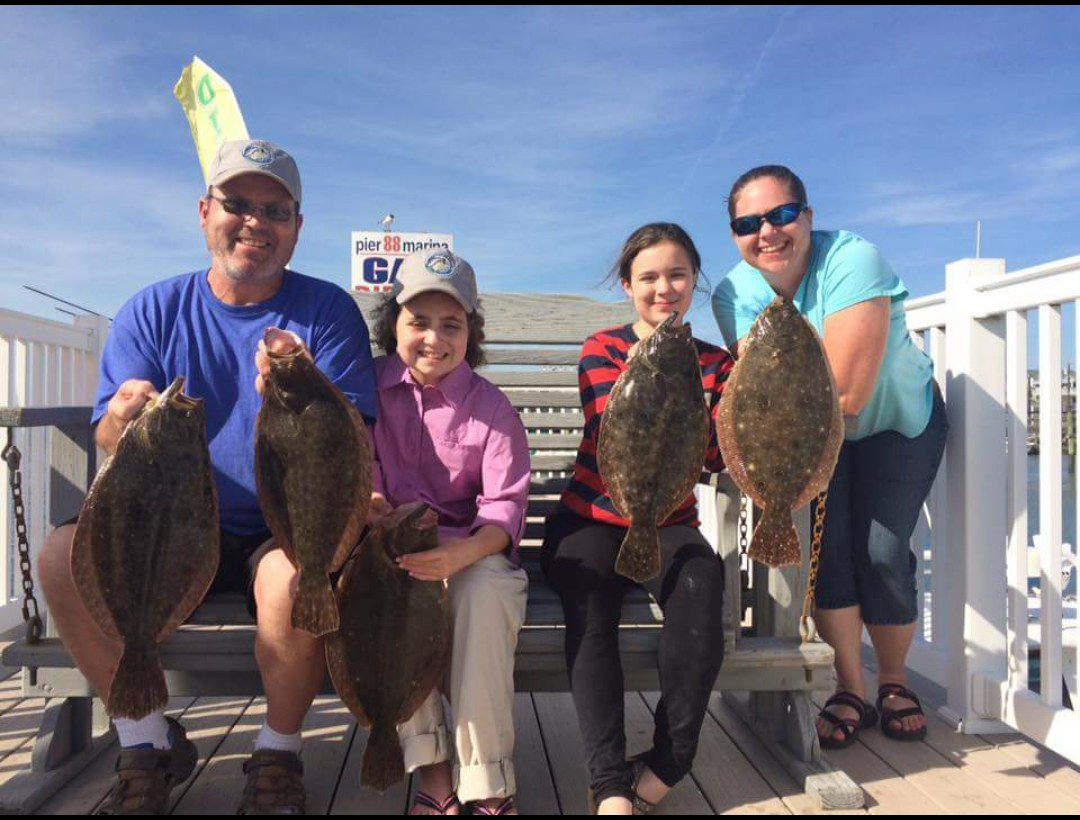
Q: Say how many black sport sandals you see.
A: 2